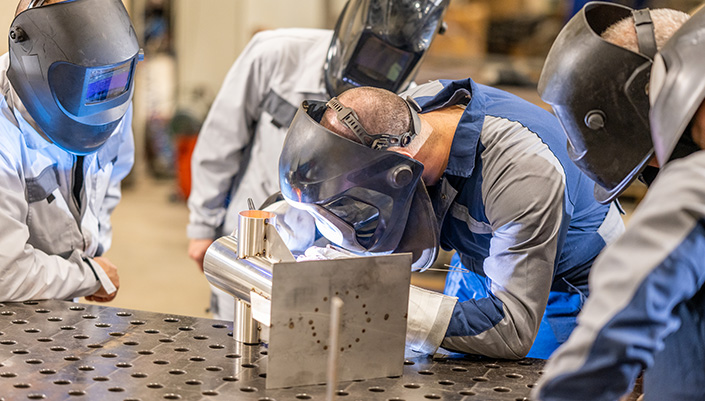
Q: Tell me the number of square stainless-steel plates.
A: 1